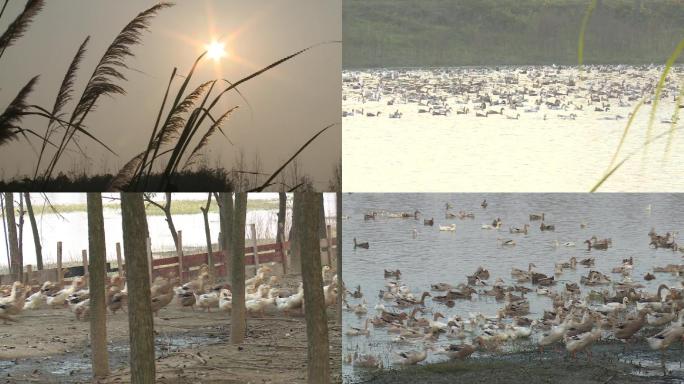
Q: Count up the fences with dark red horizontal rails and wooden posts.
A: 1